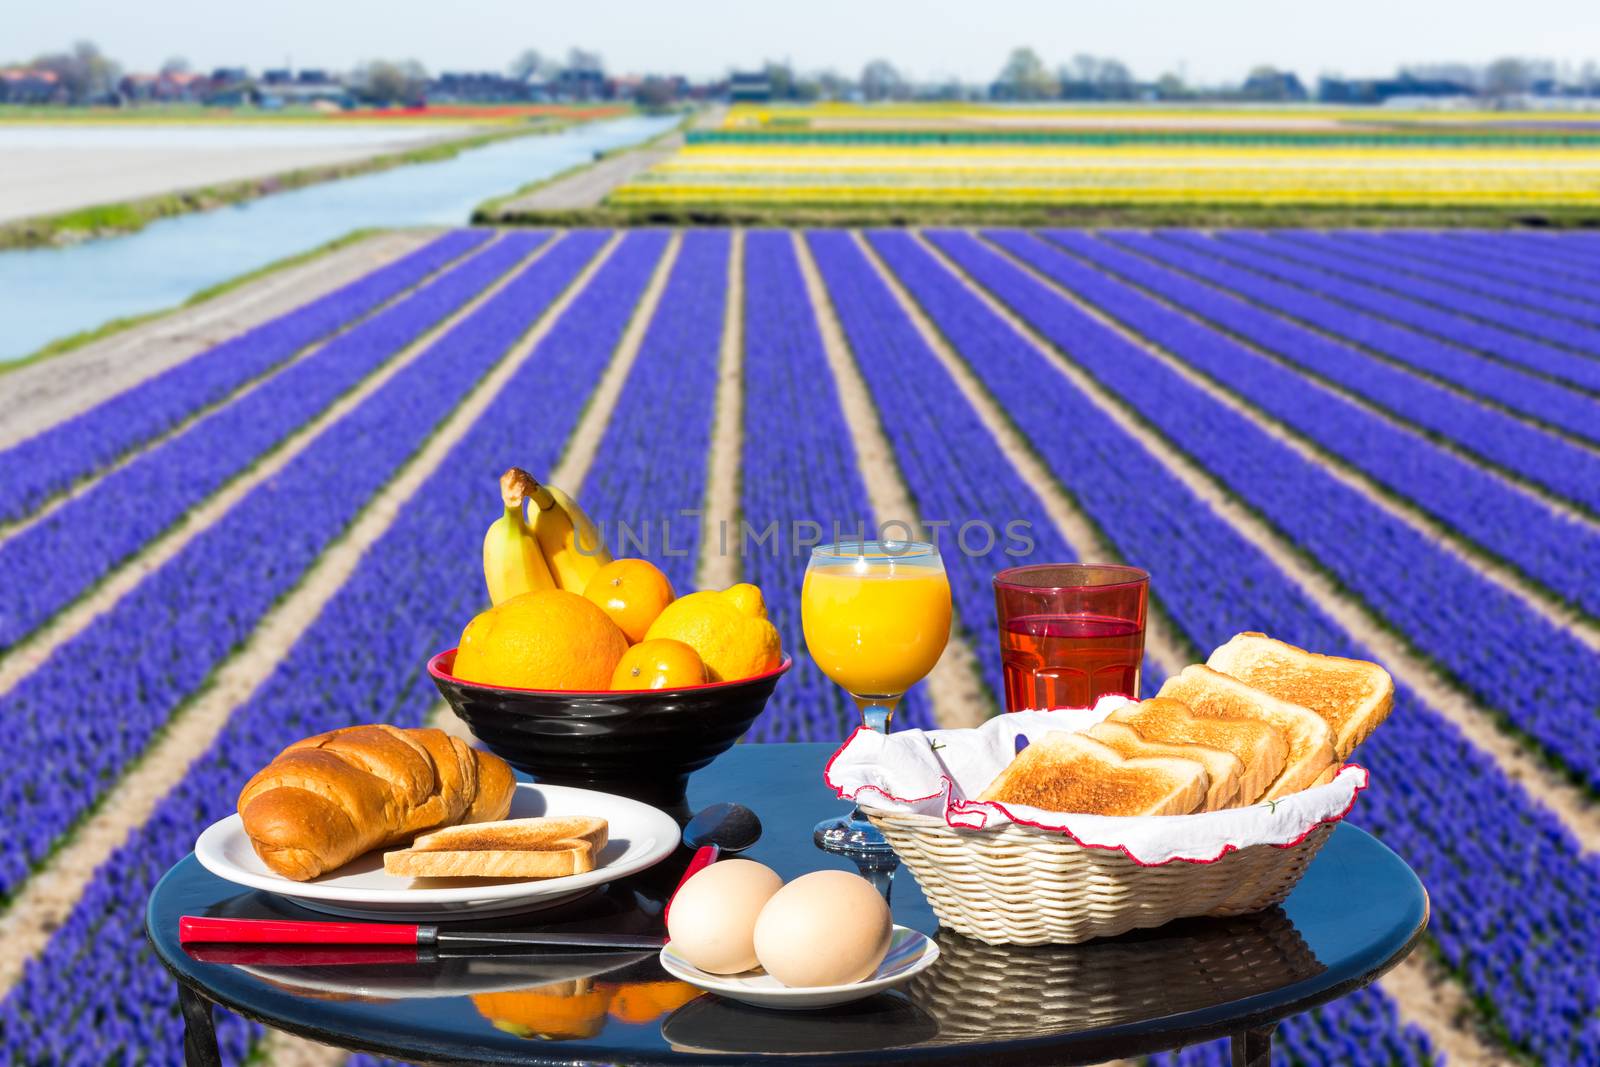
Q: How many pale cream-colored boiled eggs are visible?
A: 2